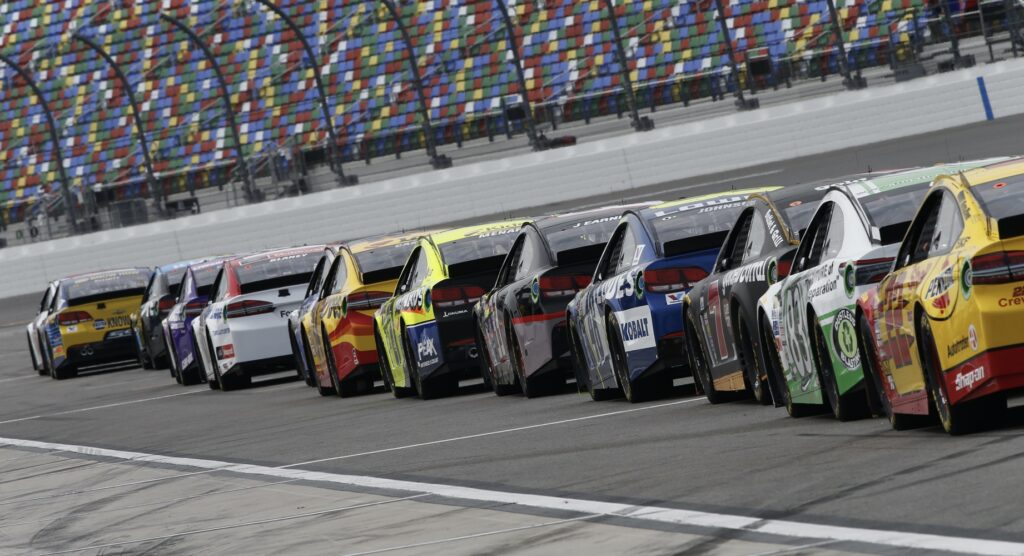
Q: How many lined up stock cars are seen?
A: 13